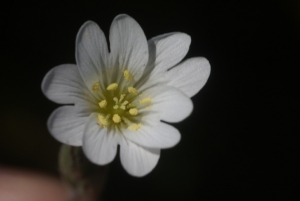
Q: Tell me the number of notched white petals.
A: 5